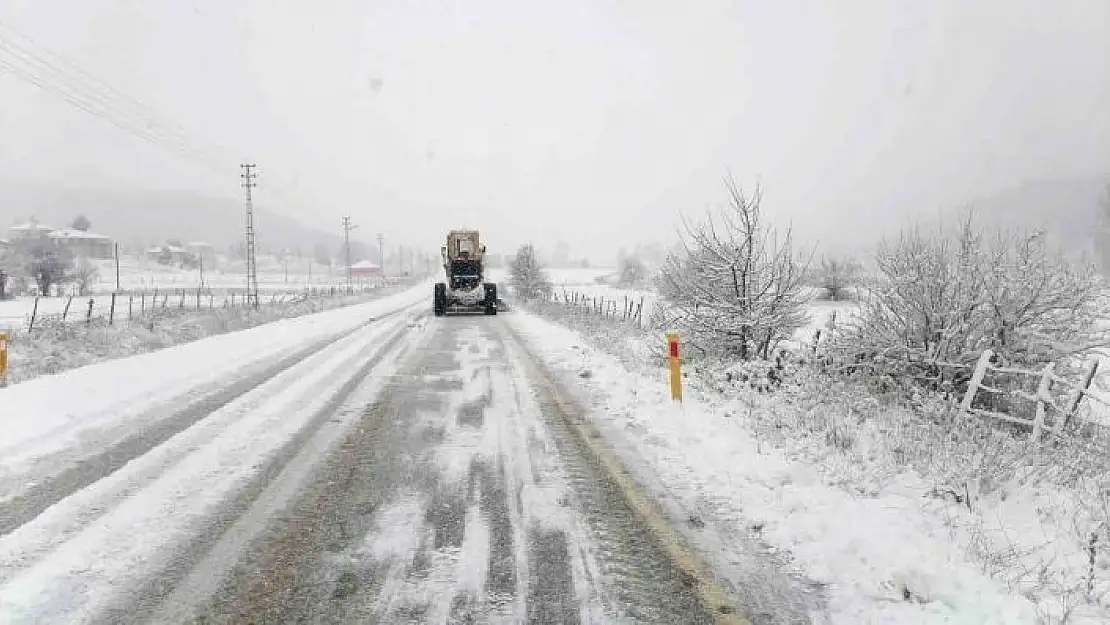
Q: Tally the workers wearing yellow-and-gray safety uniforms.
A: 0